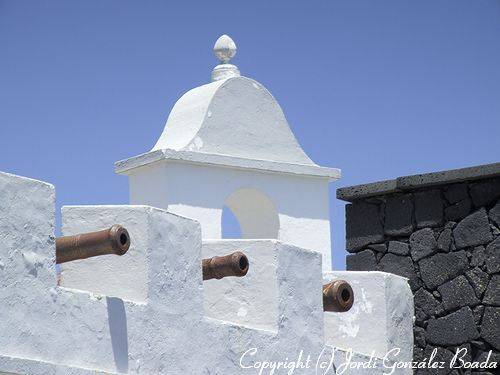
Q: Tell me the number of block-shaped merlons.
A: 4